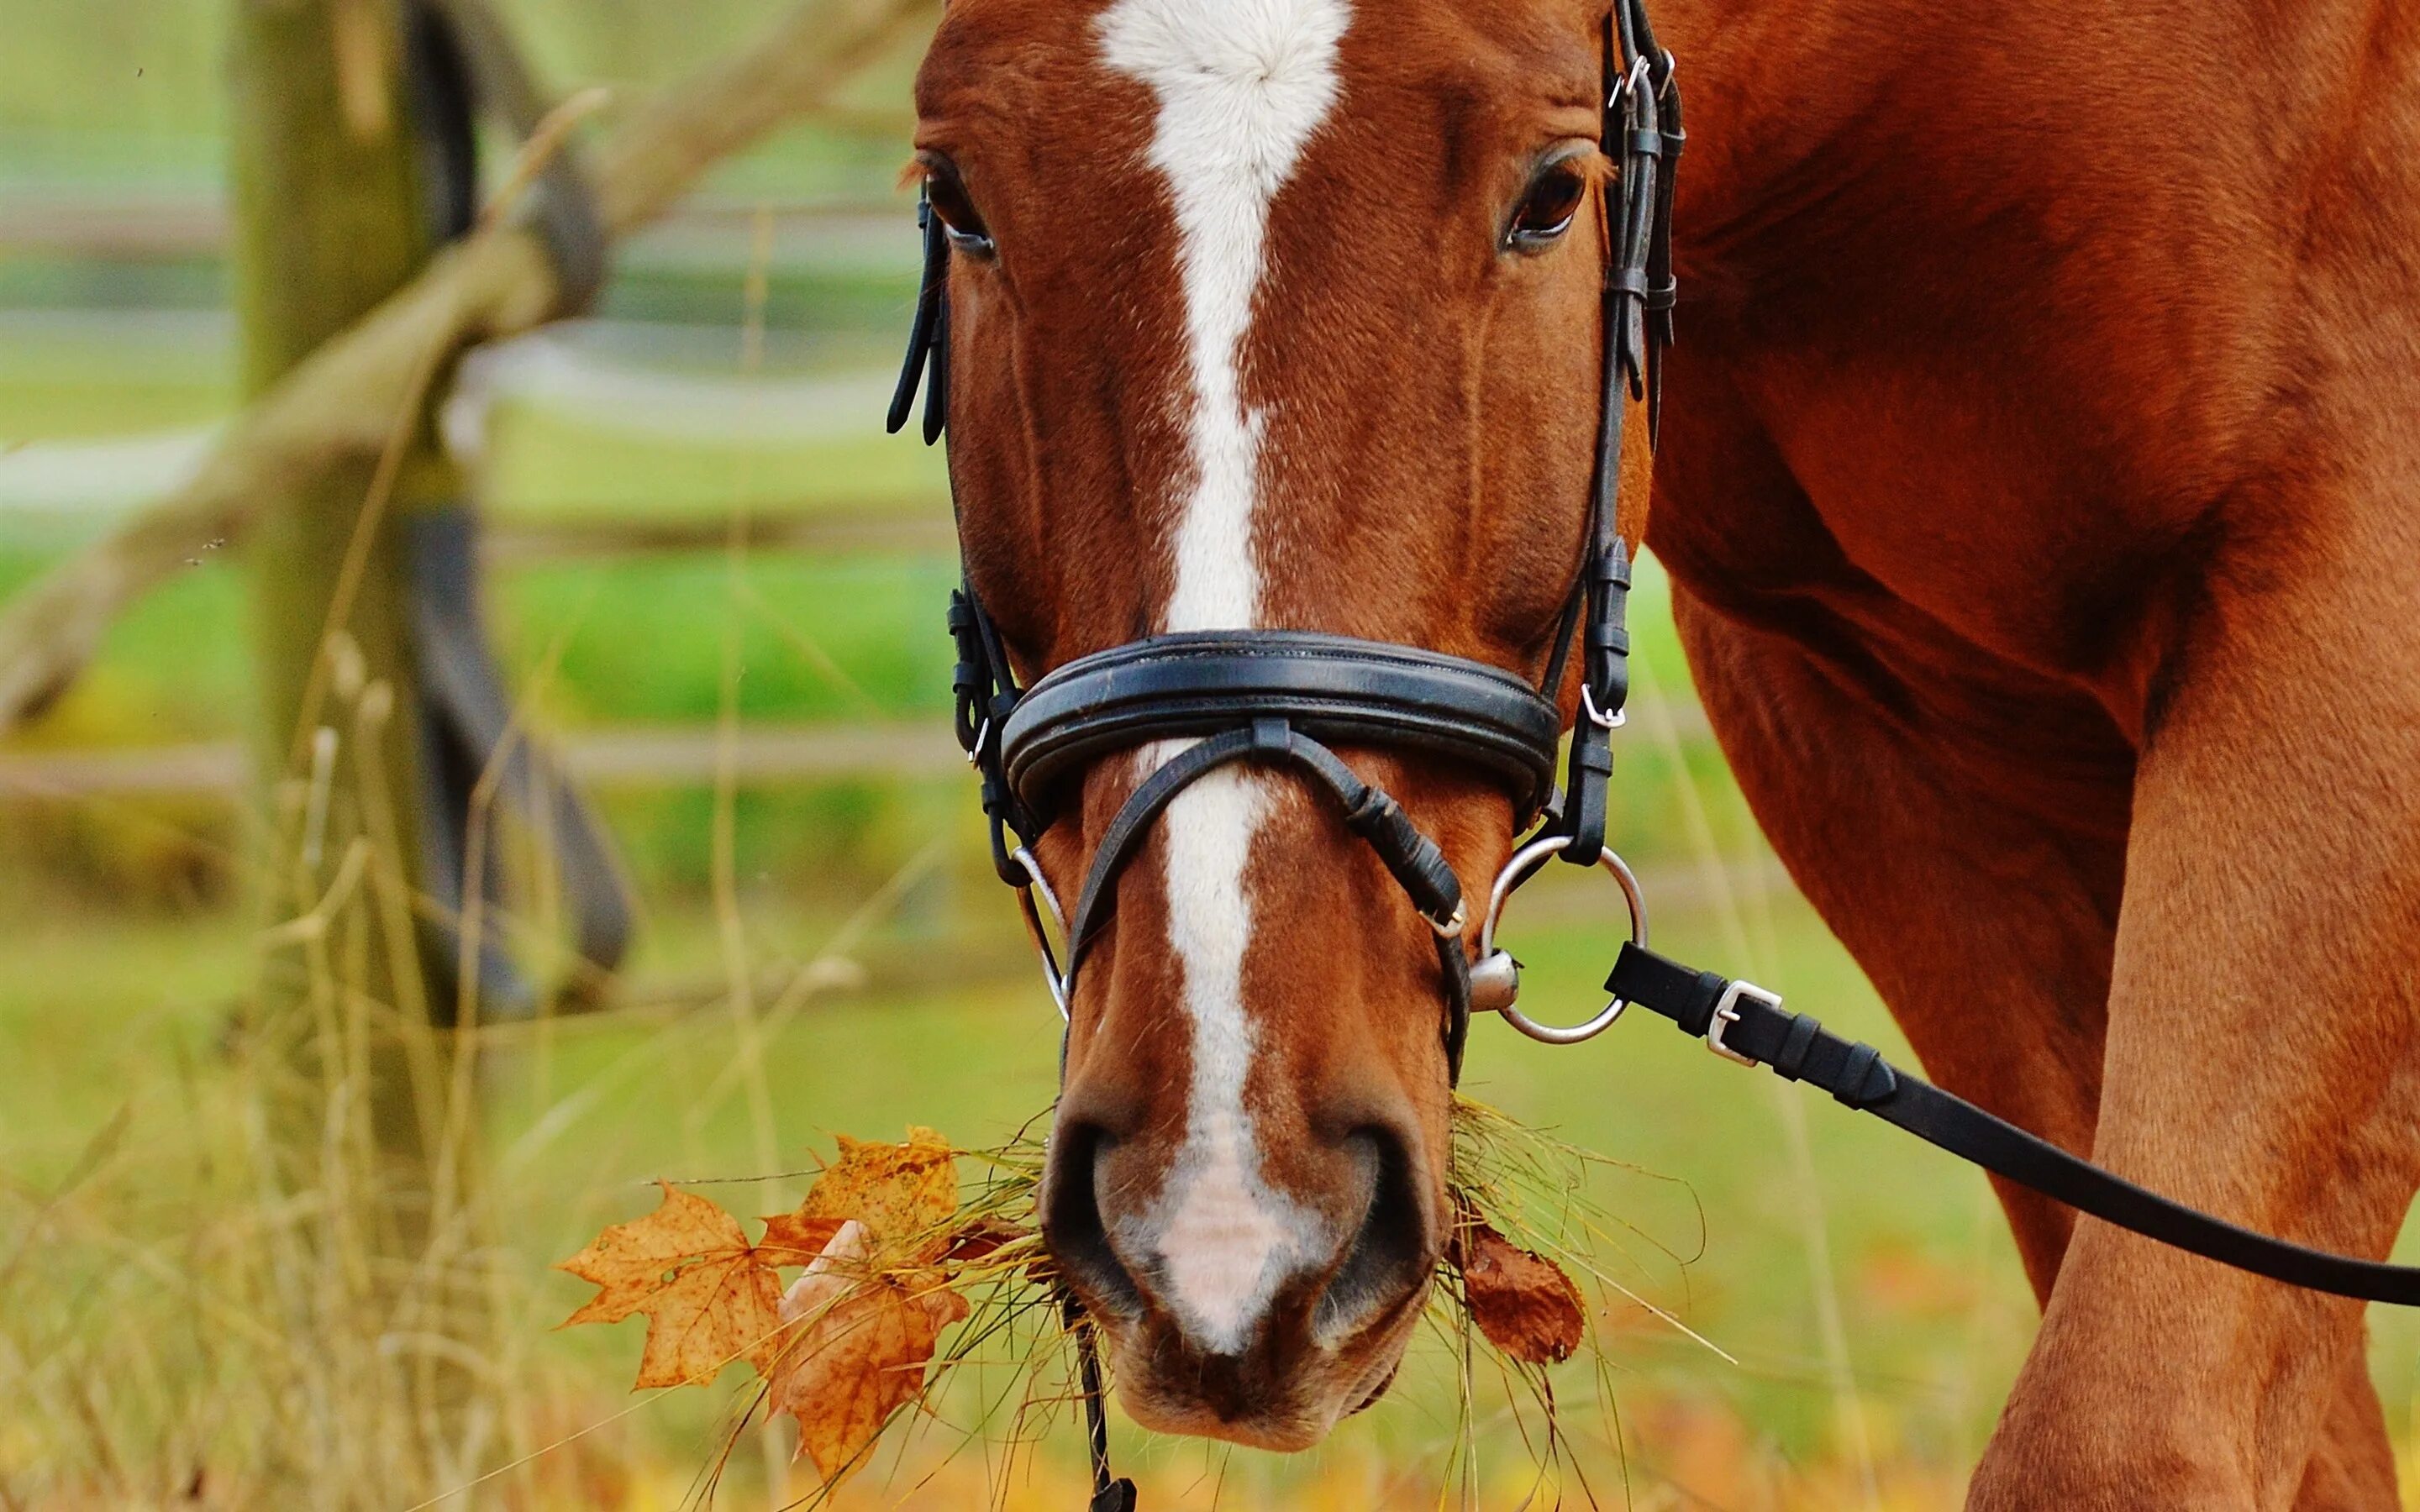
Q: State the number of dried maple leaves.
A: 3